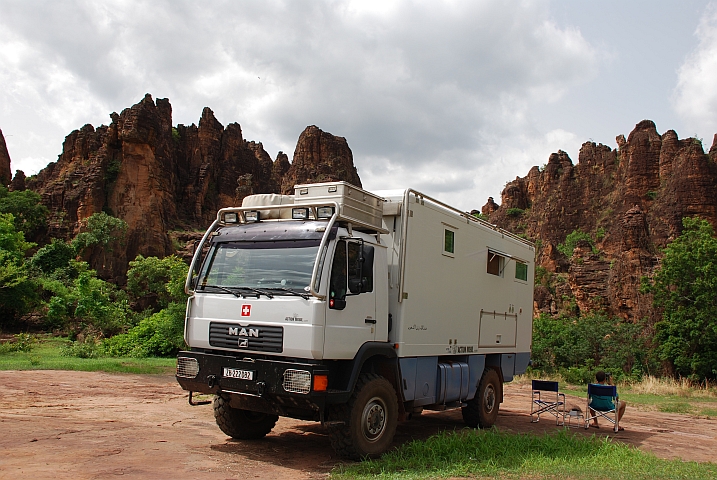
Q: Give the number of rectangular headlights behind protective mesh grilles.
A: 2